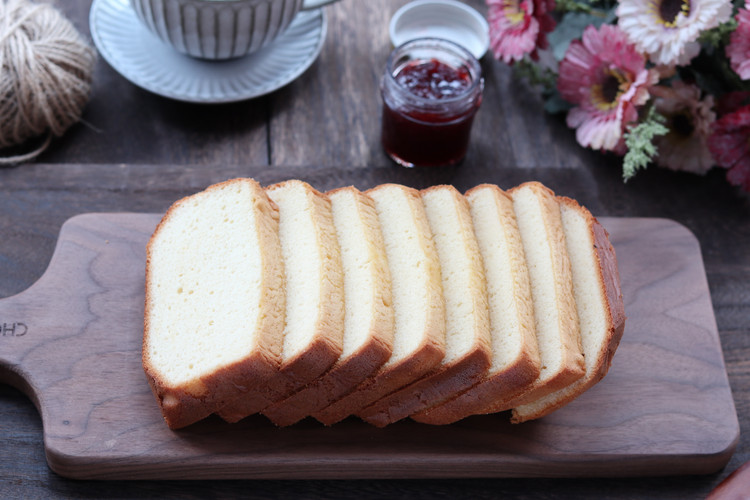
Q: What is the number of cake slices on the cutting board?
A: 8